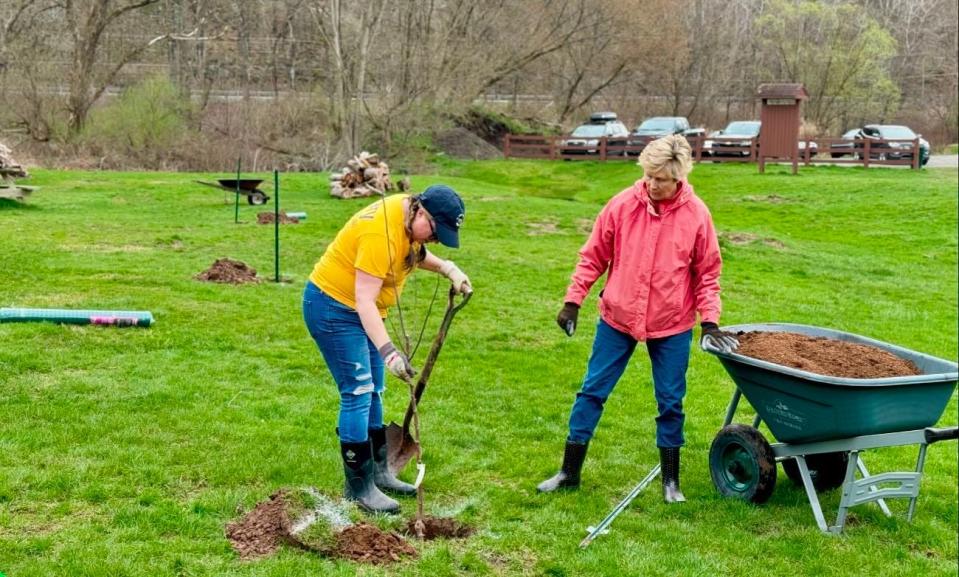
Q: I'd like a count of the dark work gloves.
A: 2